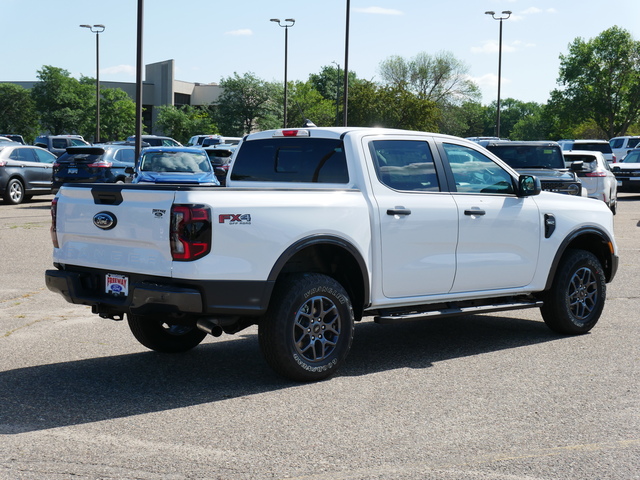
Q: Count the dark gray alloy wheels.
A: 2